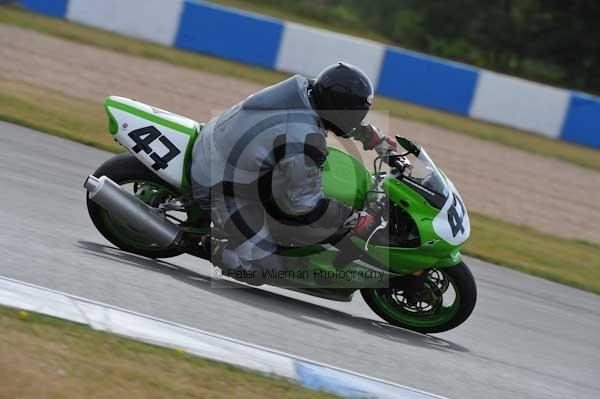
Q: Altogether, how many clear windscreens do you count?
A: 1